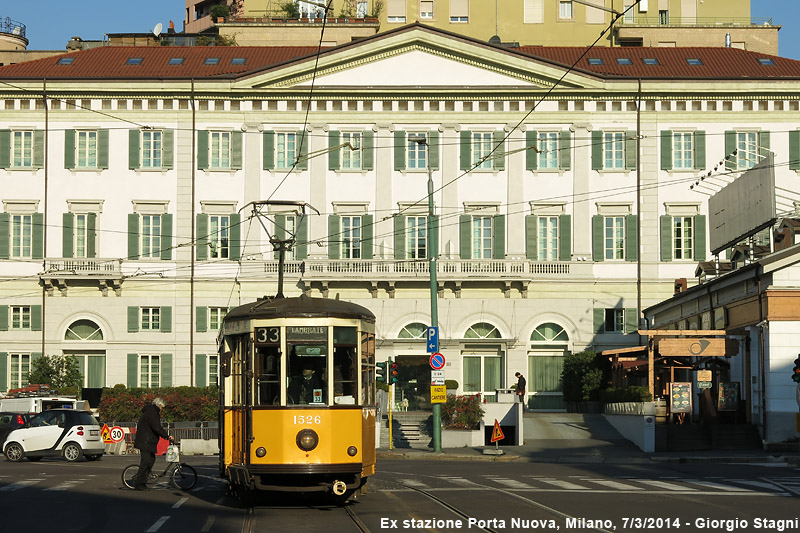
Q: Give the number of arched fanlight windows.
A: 4